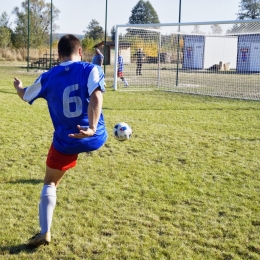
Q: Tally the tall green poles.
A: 4